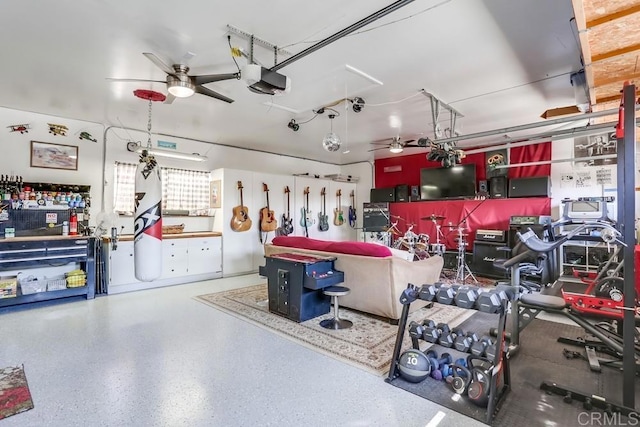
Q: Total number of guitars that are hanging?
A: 7